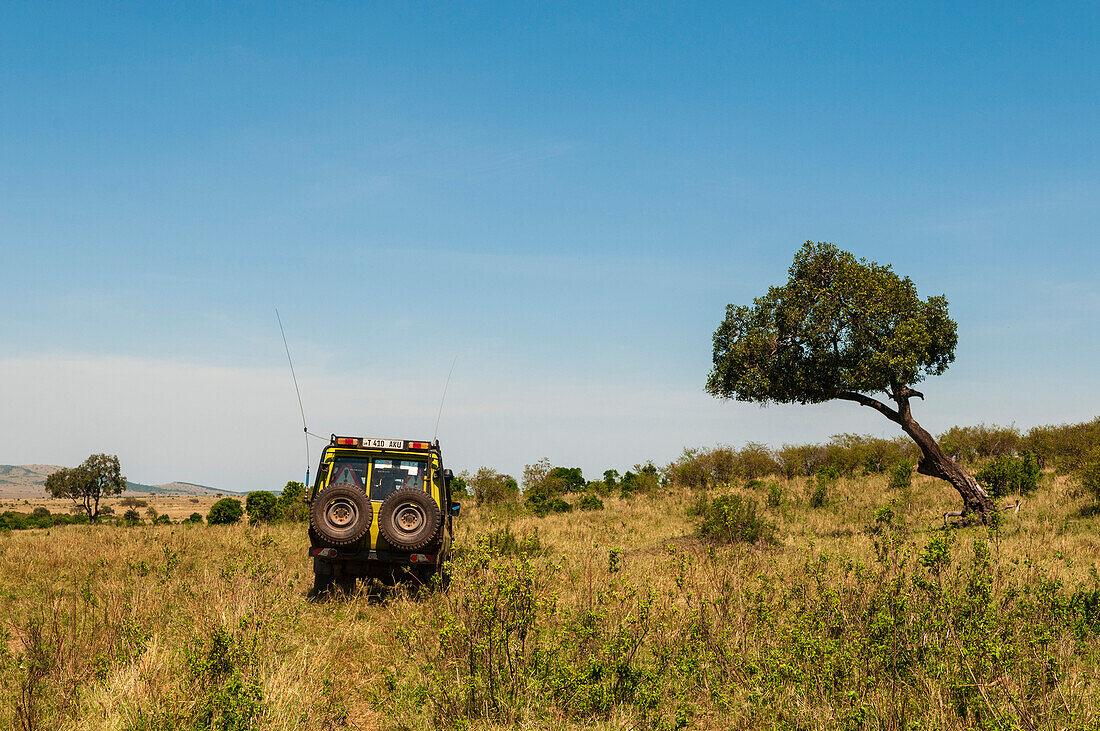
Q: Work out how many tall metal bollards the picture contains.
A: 0